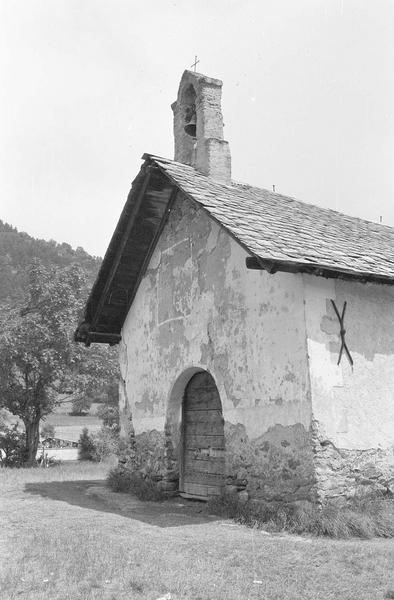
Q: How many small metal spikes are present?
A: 2